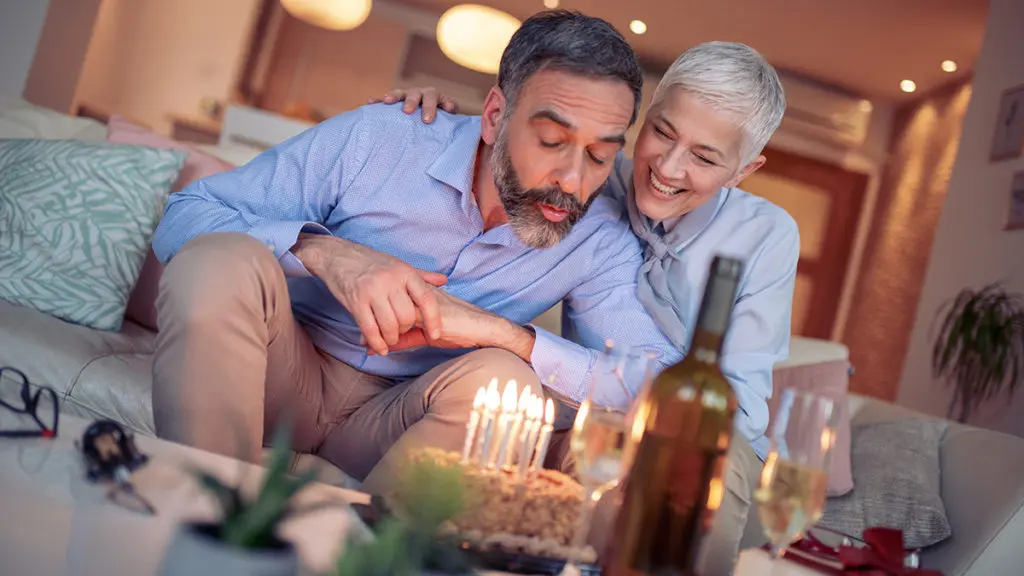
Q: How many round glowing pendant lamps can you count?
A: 2